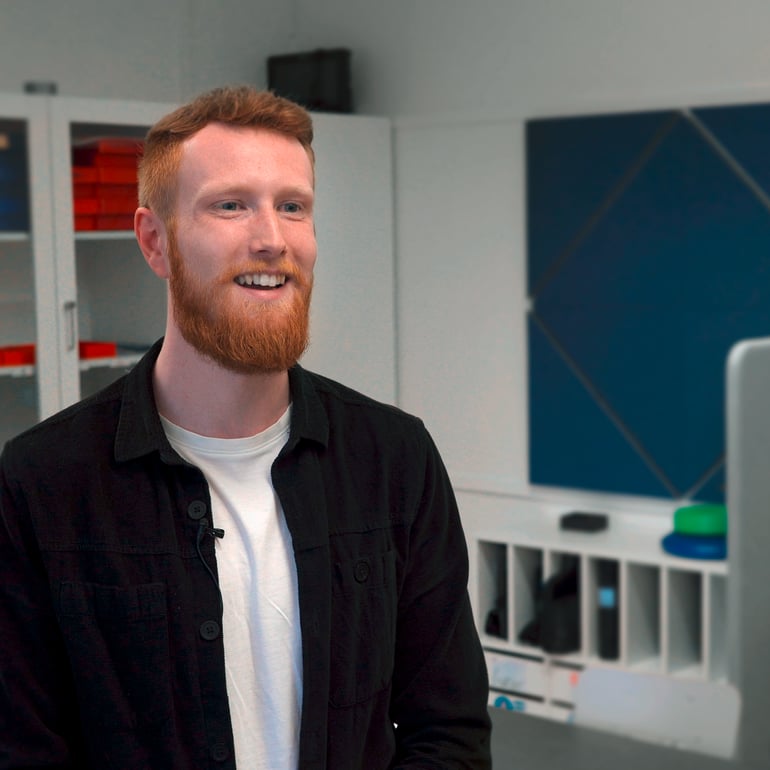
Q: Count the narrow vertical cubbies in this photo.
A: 7